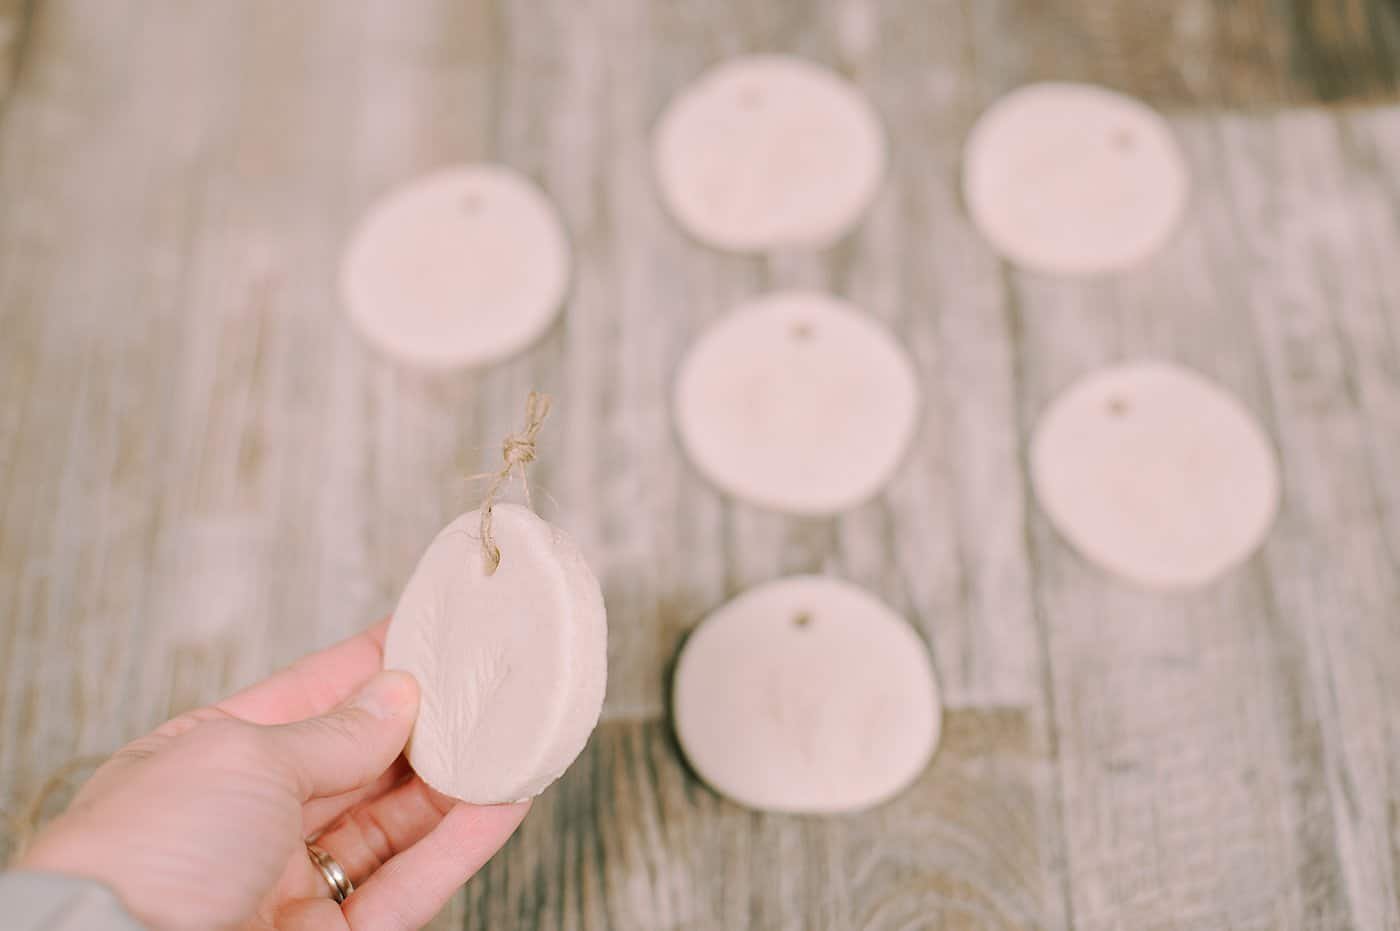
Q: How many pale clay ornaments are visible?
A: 7